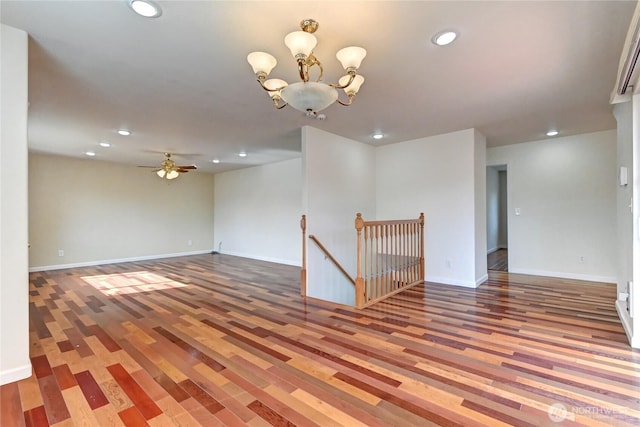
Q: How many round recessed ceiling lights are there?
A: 9